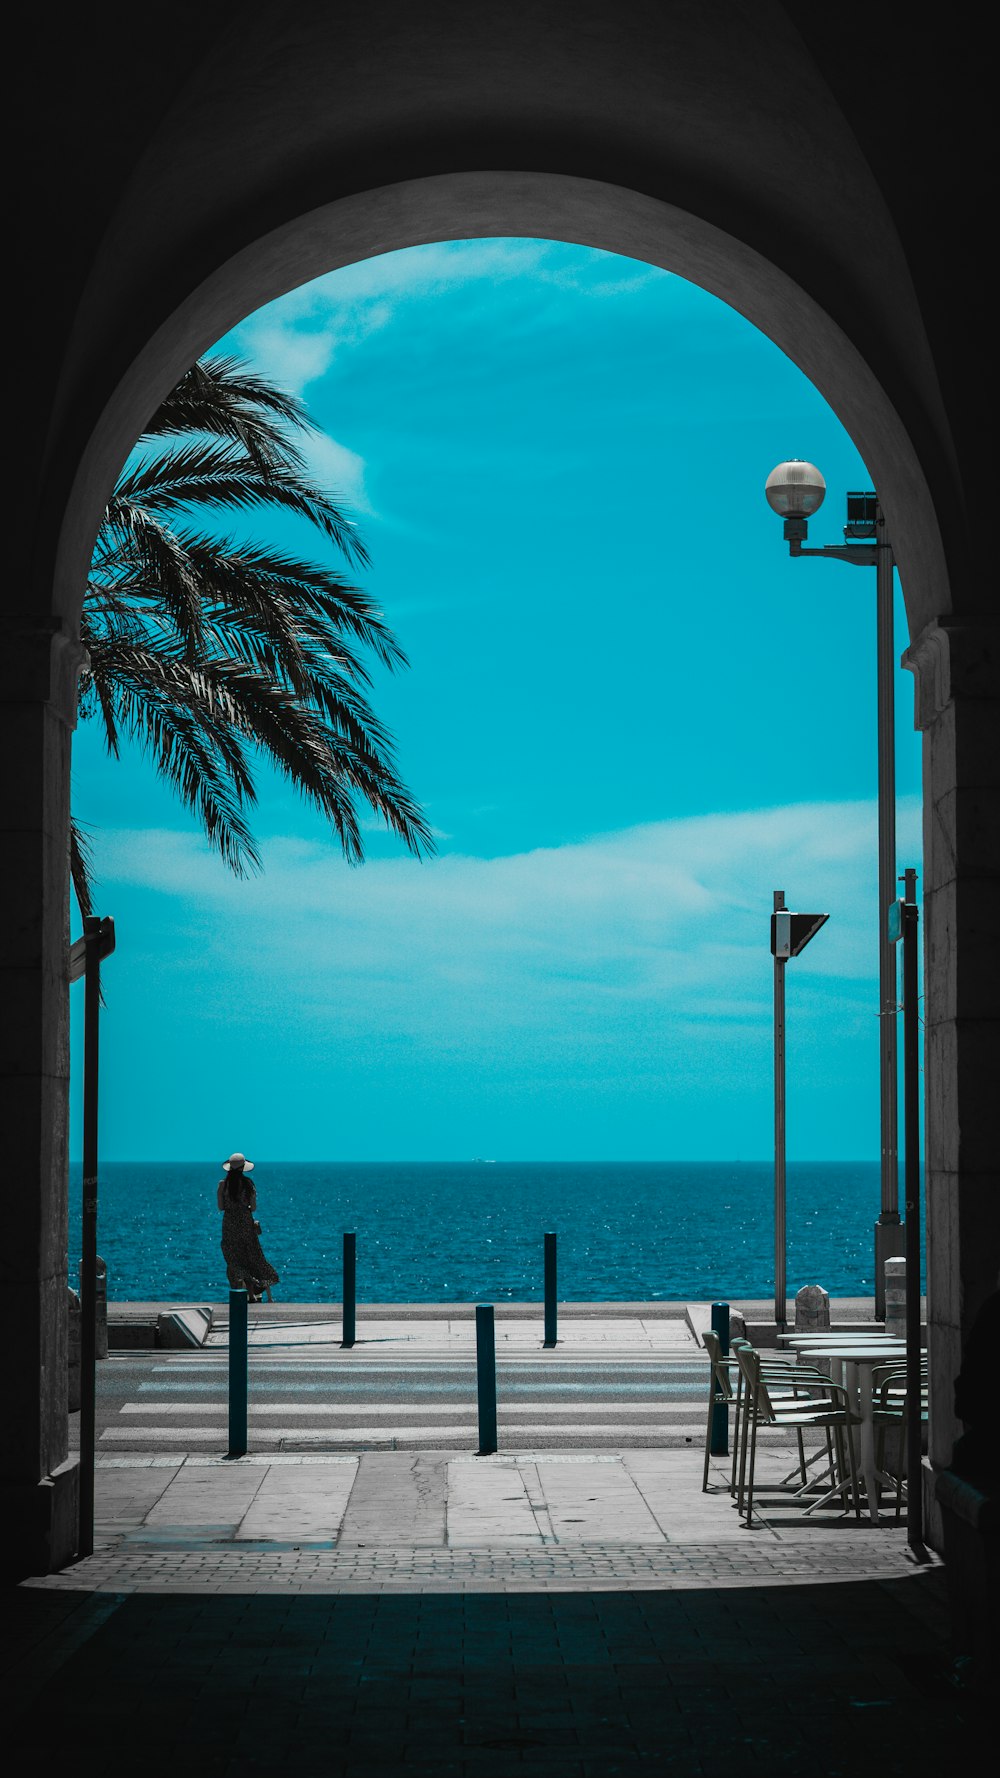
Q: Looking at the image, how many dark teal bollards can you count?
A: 5